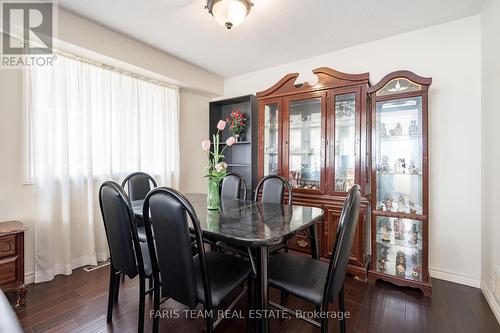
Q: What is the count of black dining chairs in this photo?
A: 6